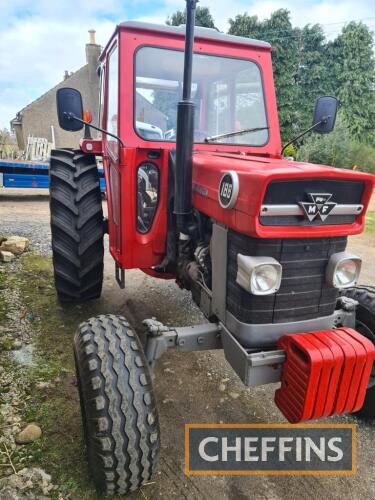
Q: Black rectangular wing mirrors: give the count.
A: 2